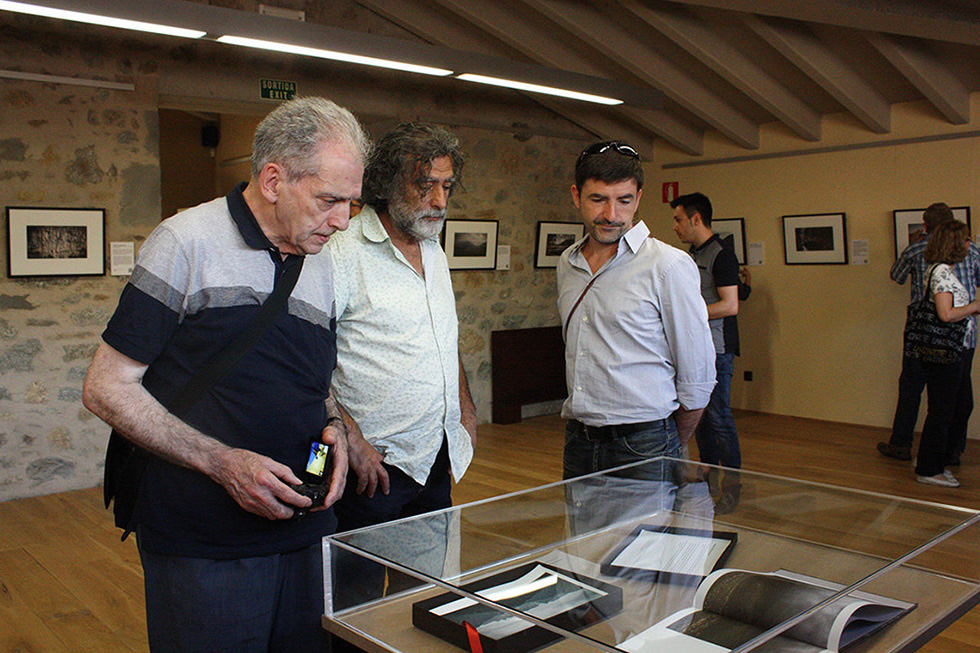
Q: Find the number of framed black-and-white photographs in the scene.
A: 6